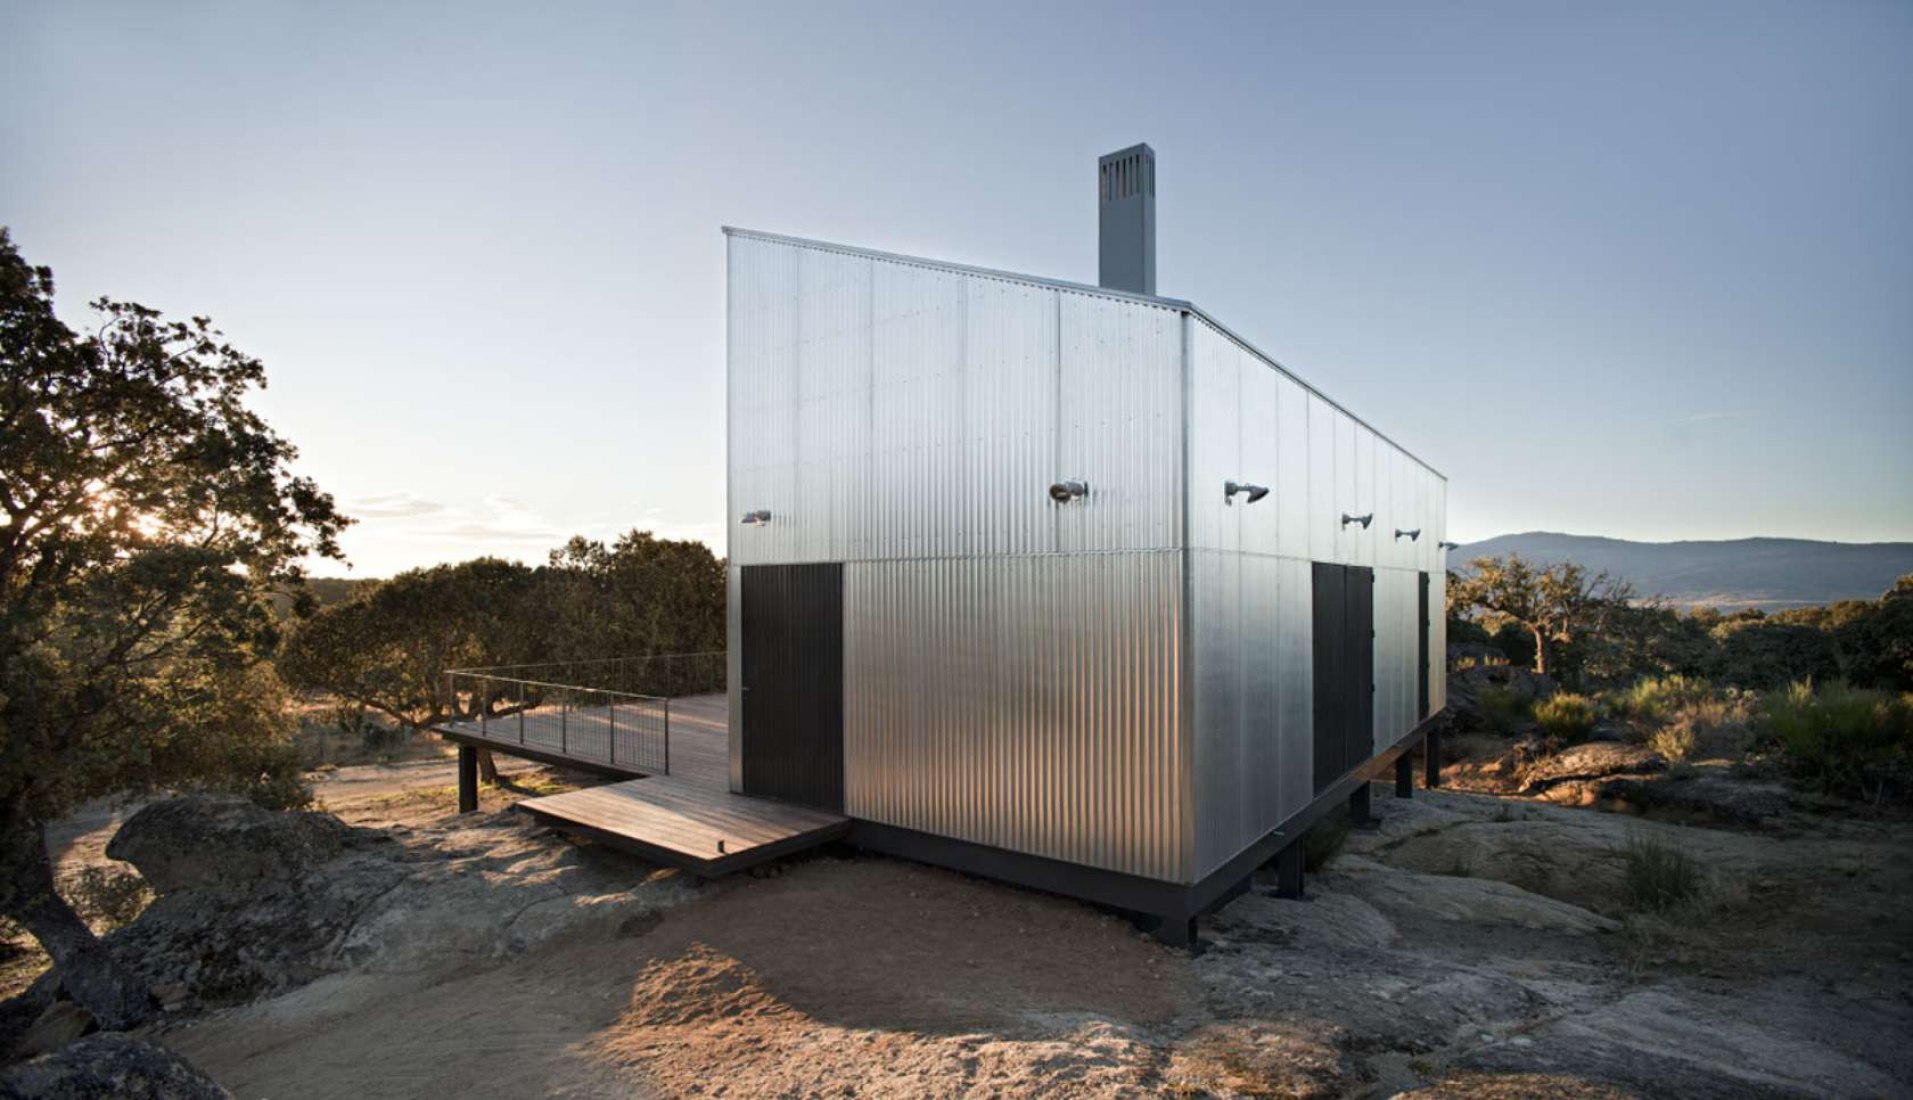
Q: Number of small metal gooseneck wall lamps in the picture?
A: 6